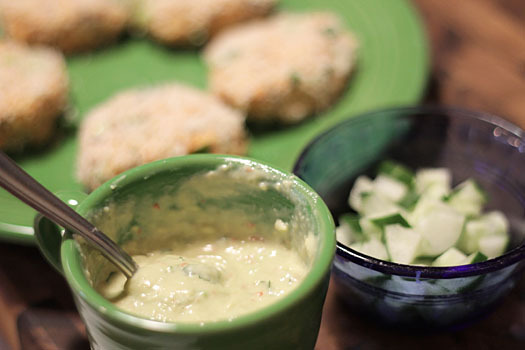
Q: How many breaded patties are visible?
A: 5